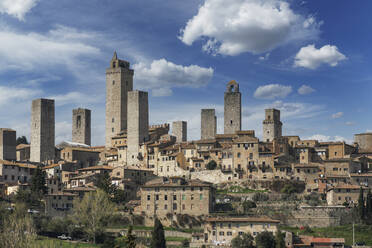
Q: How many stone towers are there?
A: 9